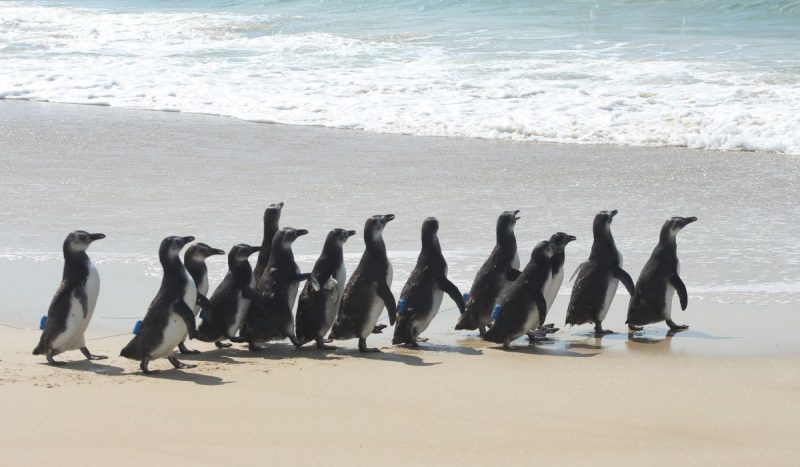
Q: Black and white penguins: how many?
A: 14